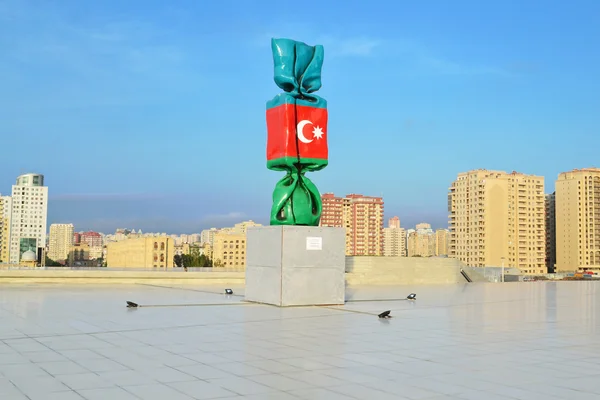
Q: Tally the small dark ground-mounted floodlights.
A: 4